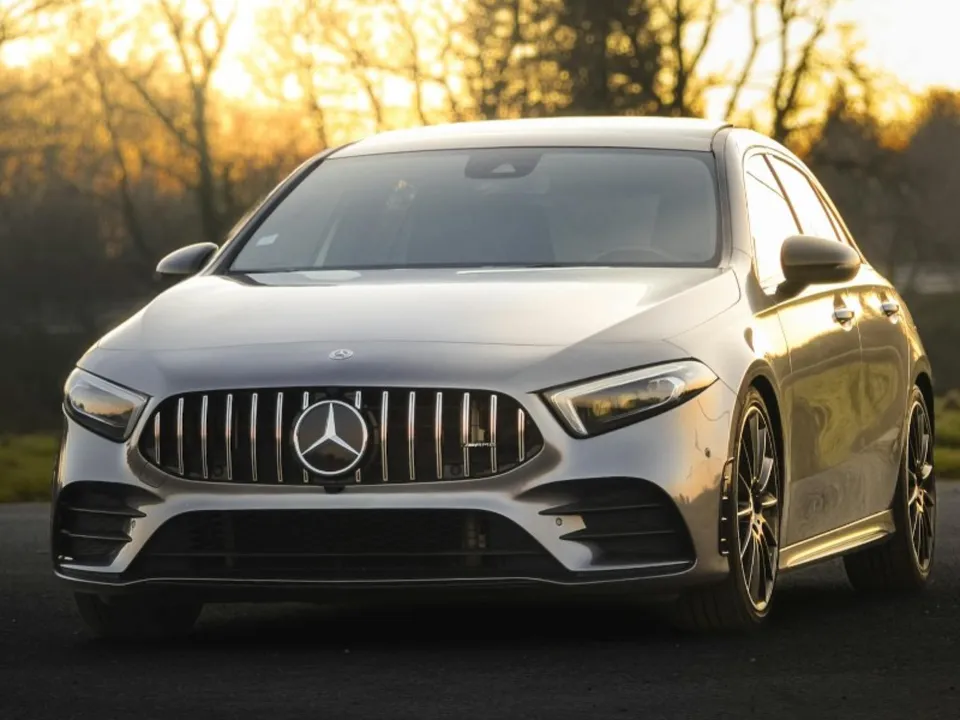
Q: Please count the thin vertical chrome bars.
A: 14